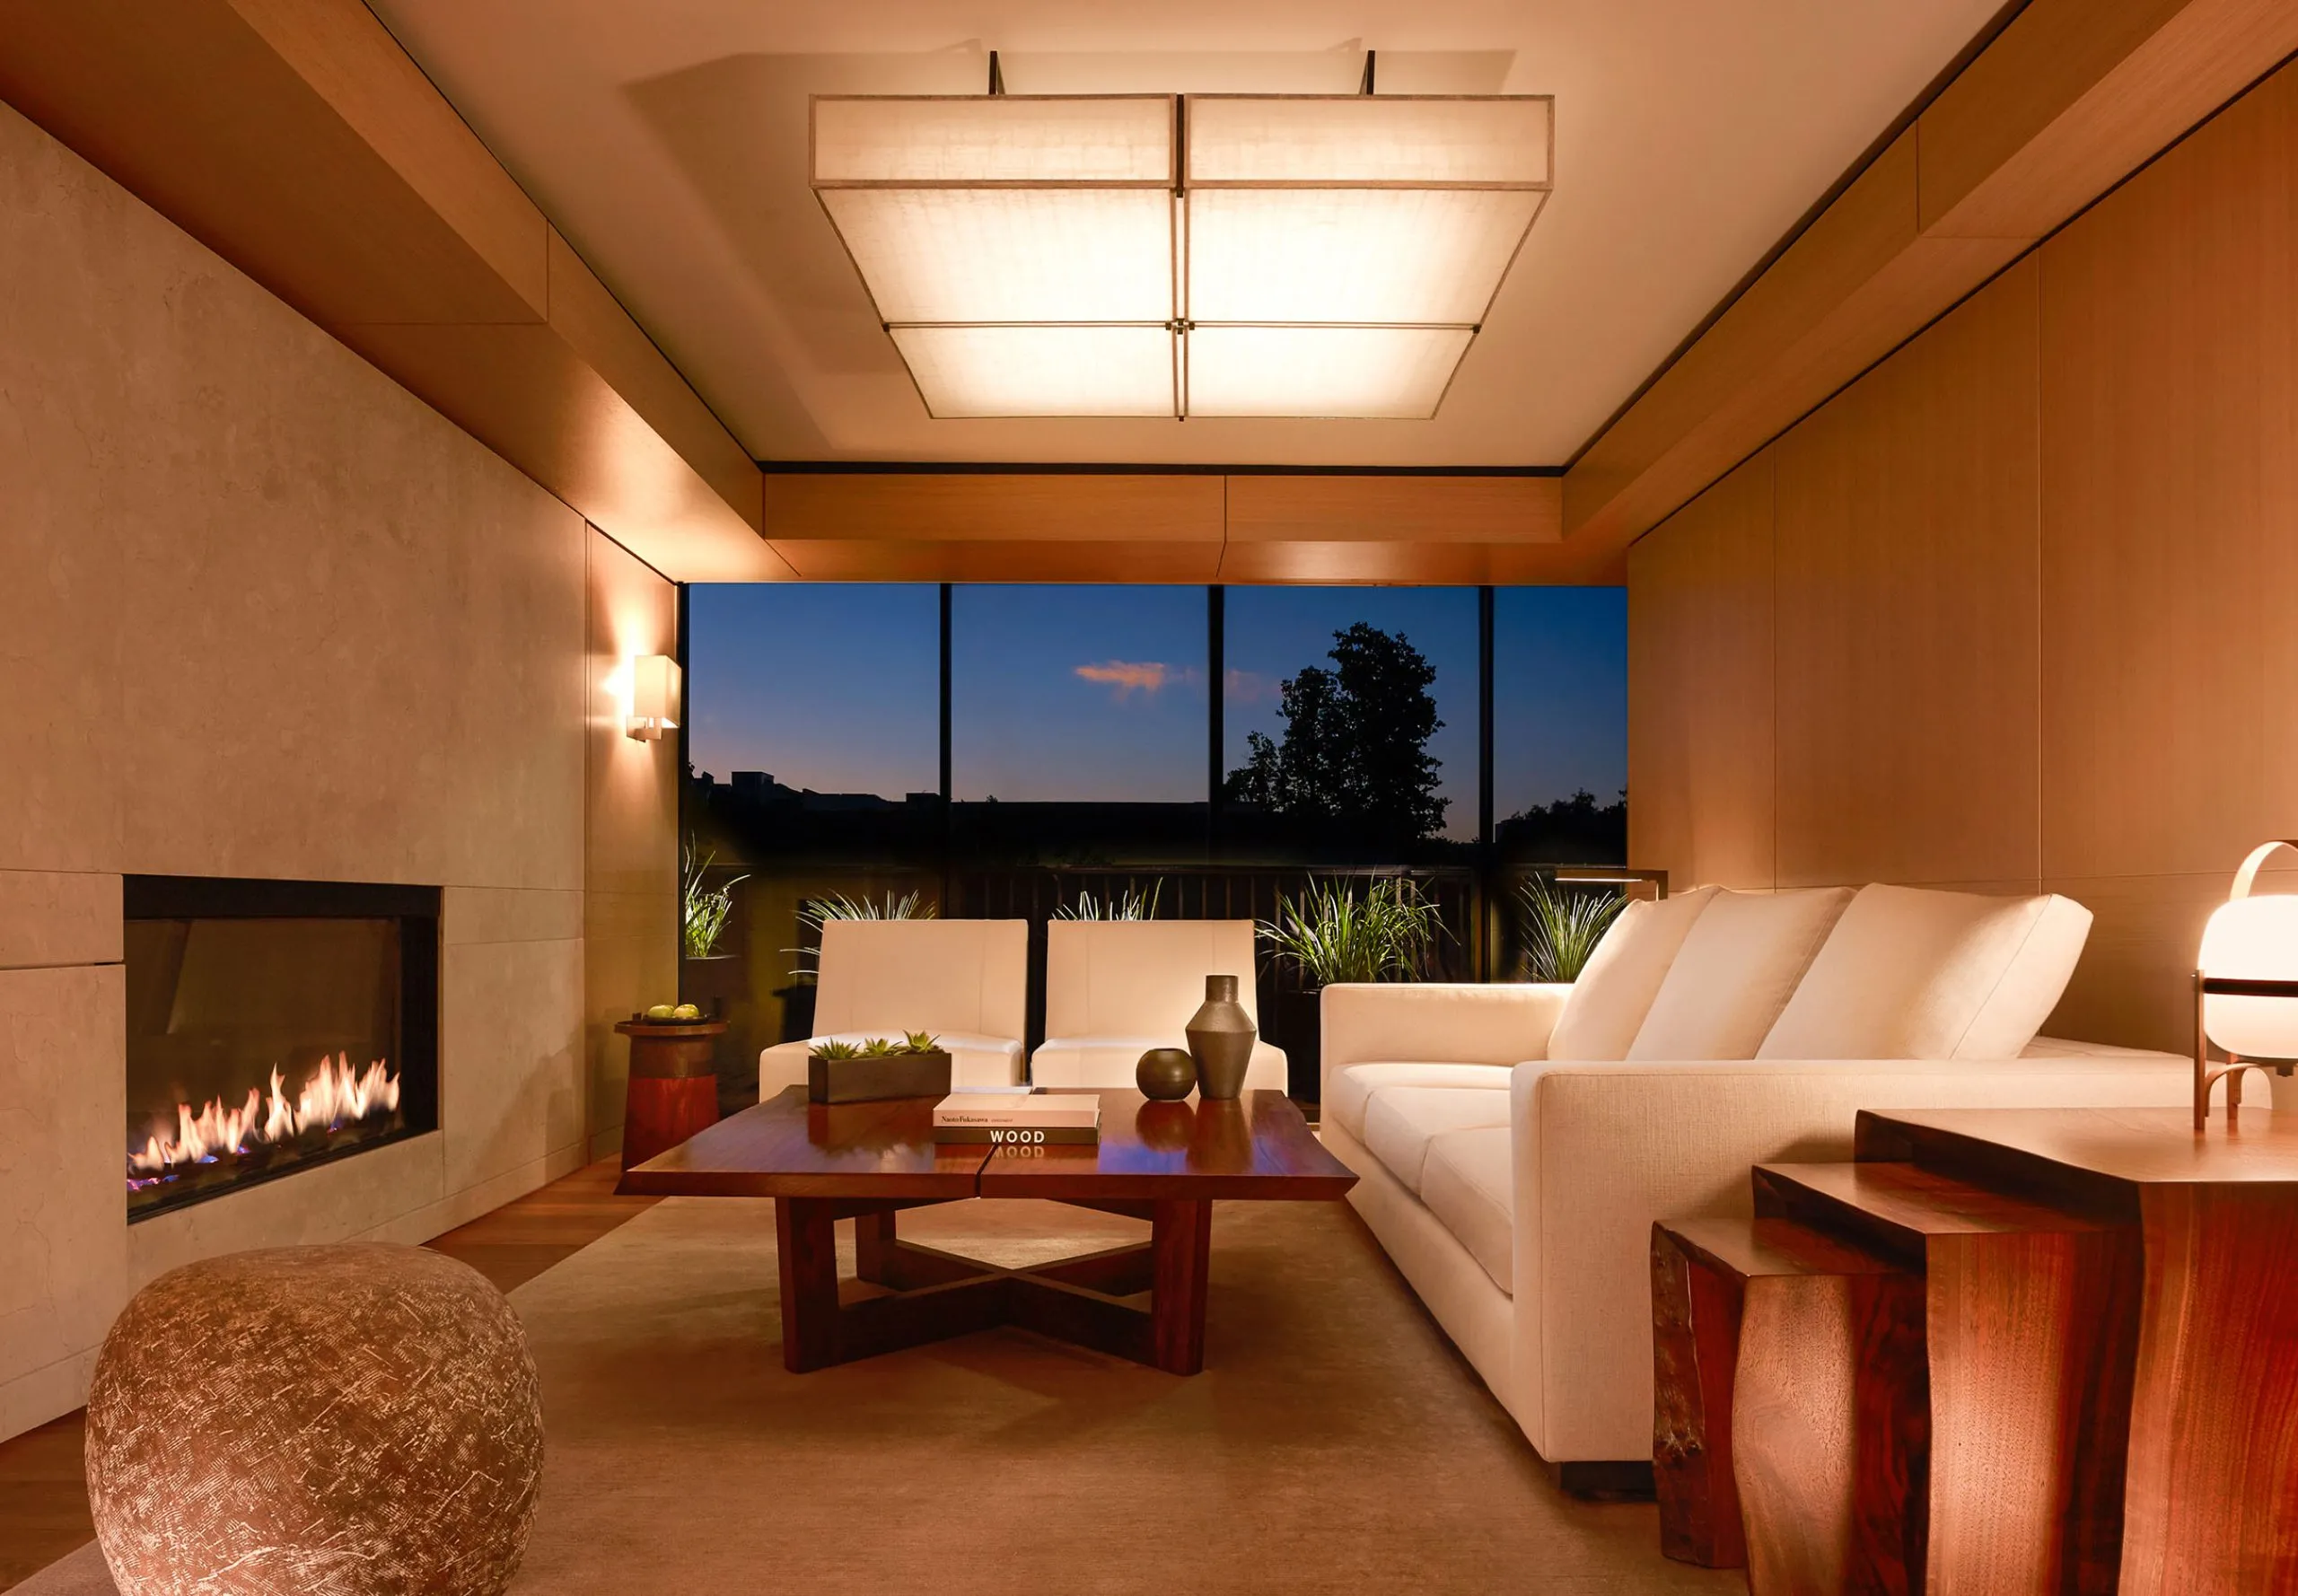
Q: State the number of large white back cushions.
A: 3